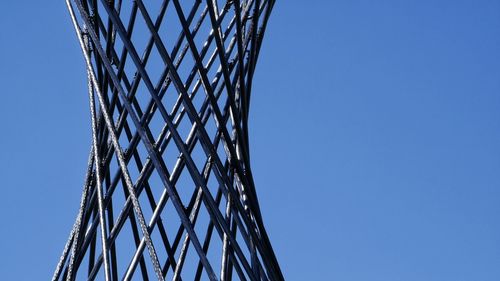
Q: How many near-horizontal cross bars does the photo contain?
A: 0